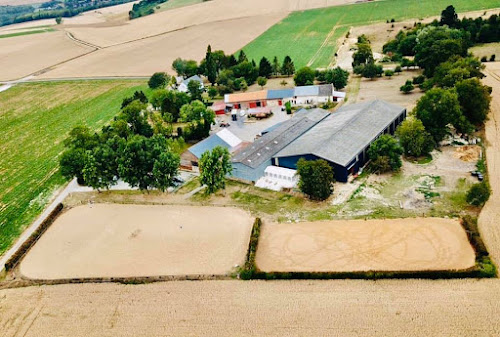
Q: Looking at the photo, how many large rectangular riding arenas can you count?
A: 2